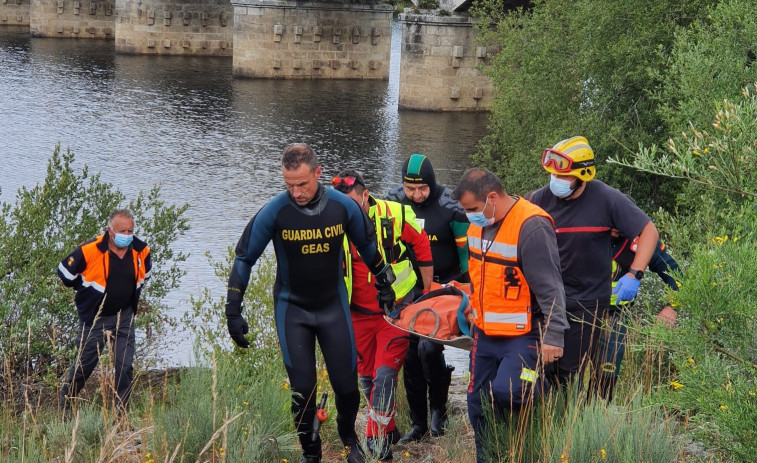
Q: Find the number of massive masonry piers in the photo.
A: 5